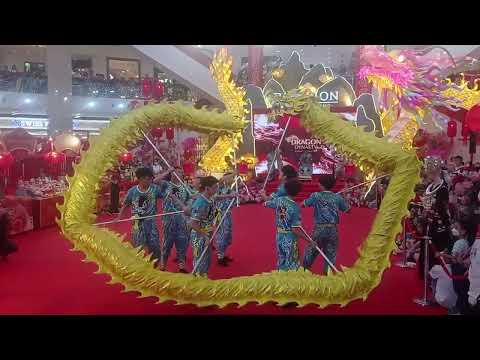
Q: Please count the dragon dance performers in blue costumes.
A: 7